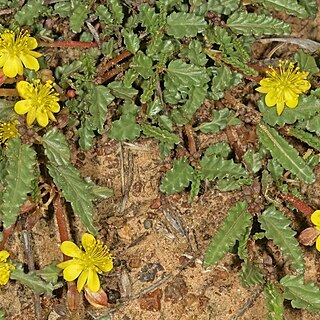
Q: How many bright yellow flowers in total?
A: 7